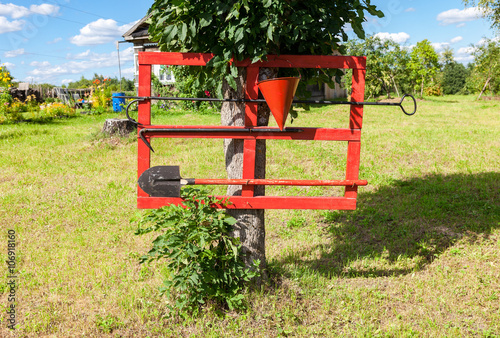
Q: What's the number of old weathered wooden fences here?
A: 1